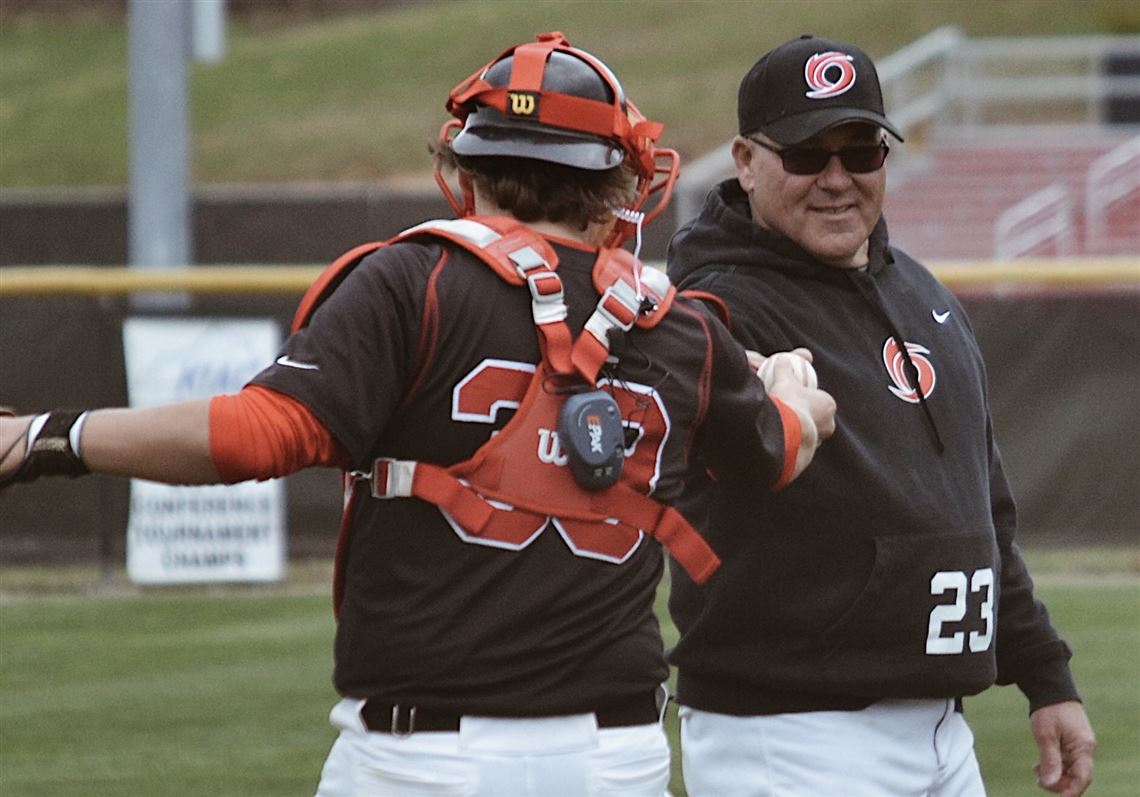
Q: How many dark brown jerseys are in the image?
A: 1